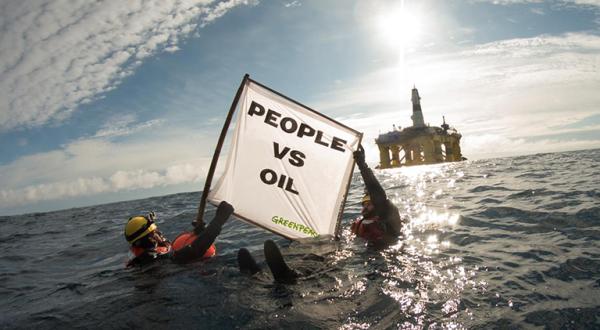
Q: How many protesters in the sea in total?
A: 2